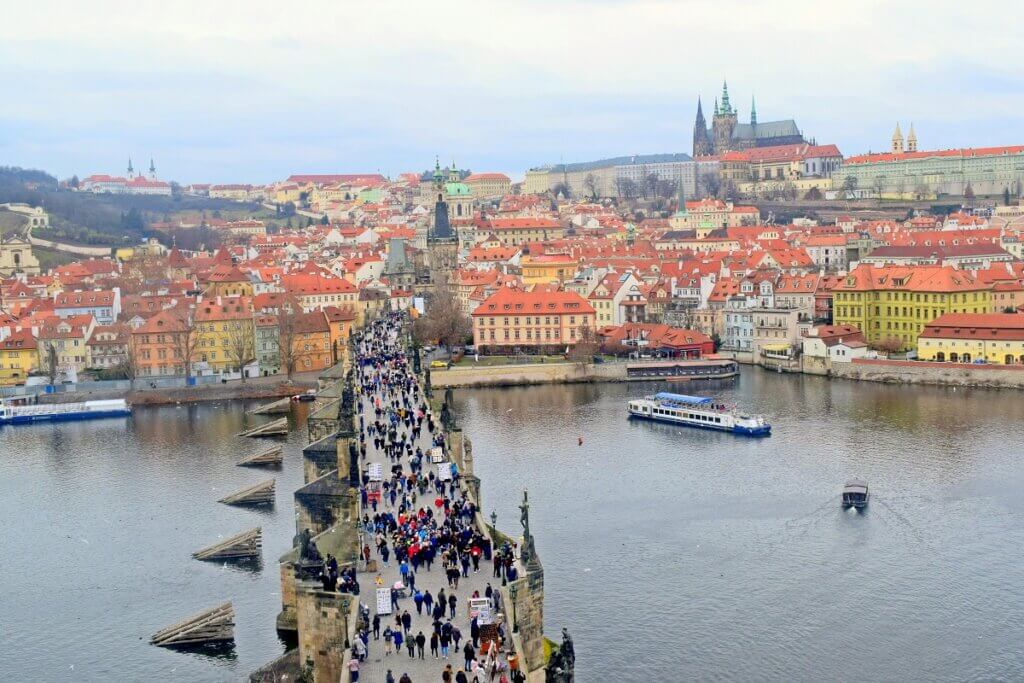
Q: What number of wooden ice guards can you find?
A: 6